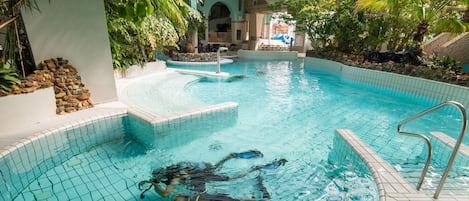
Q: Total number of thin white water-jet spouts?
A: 1